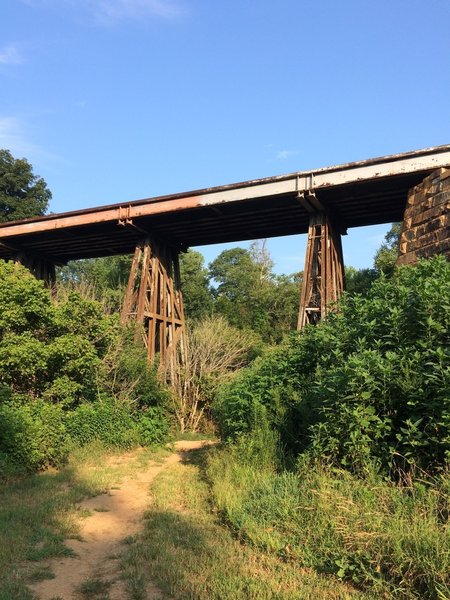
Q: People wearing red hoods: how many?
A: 0